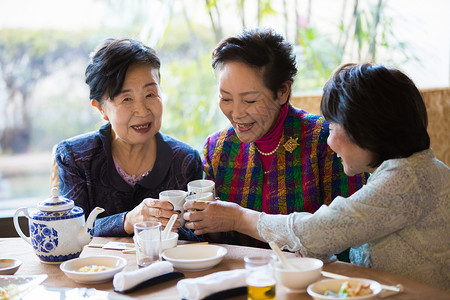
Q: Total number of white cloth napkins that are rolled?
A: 2